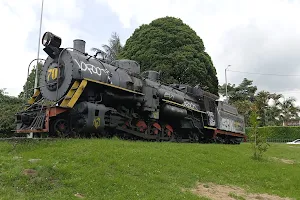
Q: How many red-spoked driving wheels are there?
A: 4